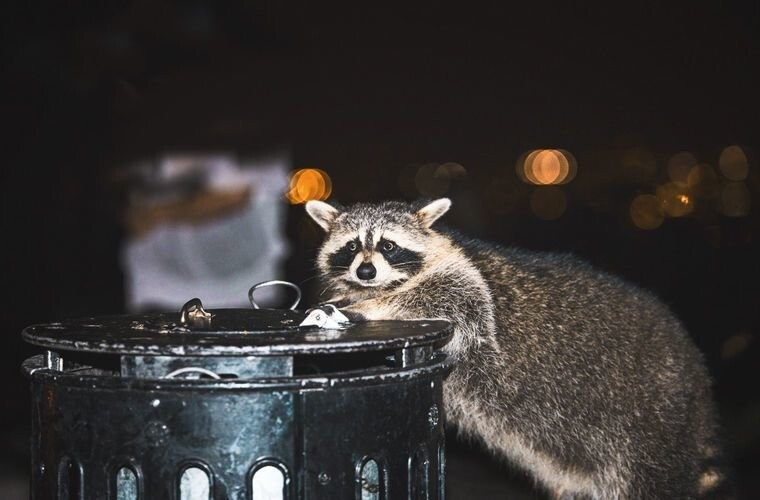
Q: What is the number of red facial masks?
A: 0